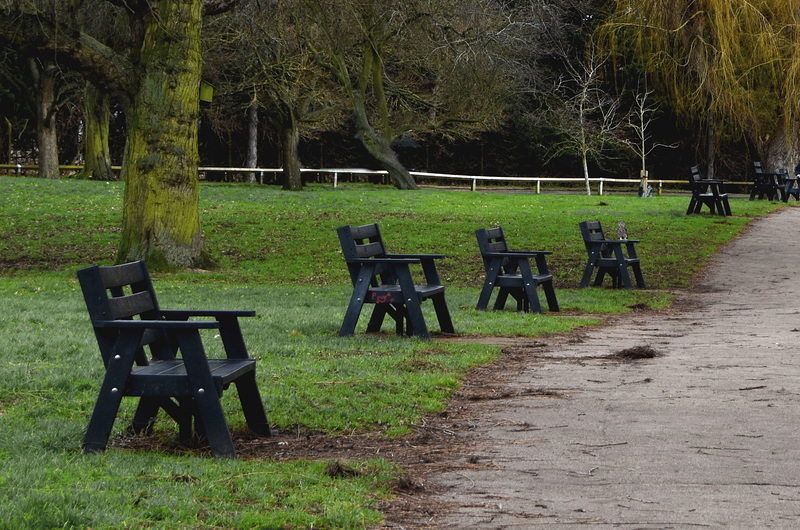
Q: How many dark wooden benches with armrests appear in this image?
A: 7